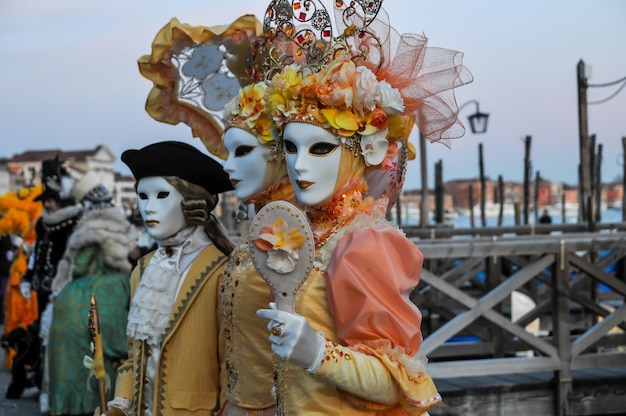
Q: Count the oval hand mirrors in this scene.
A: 1